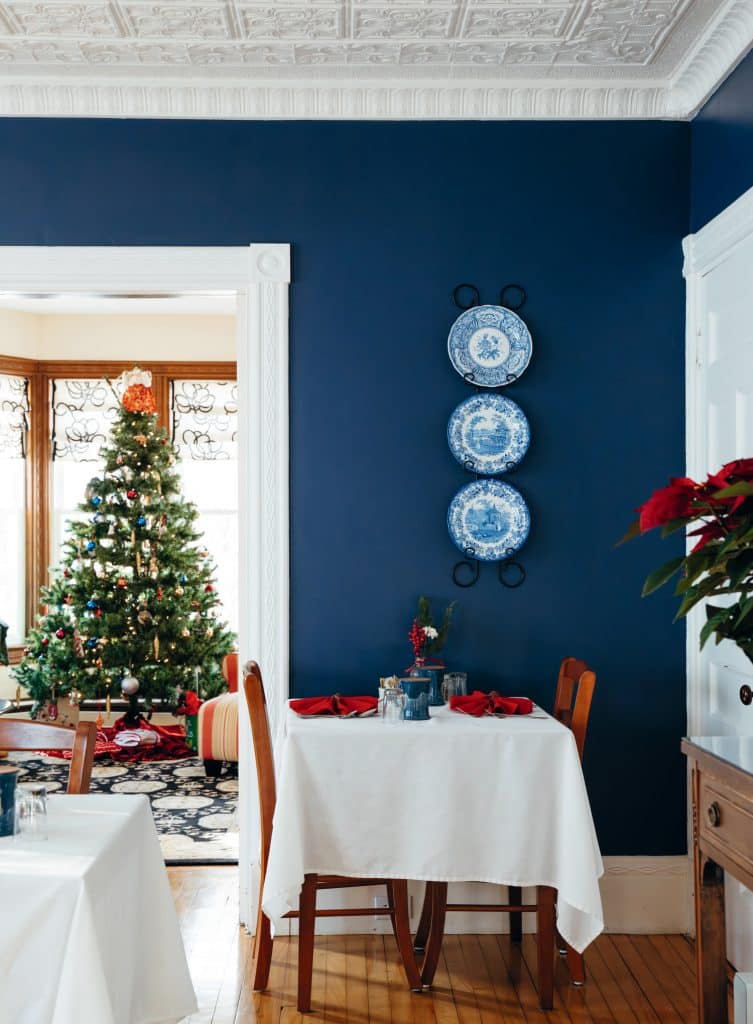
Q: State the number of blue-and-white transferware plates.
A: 3